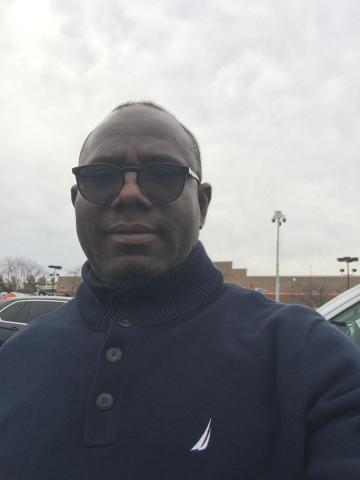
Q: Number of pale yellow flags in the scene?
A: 0